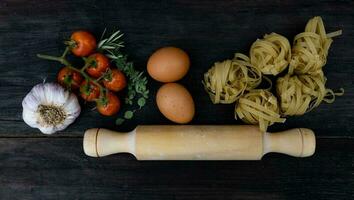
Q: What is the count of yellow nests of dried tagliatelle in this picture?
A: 5